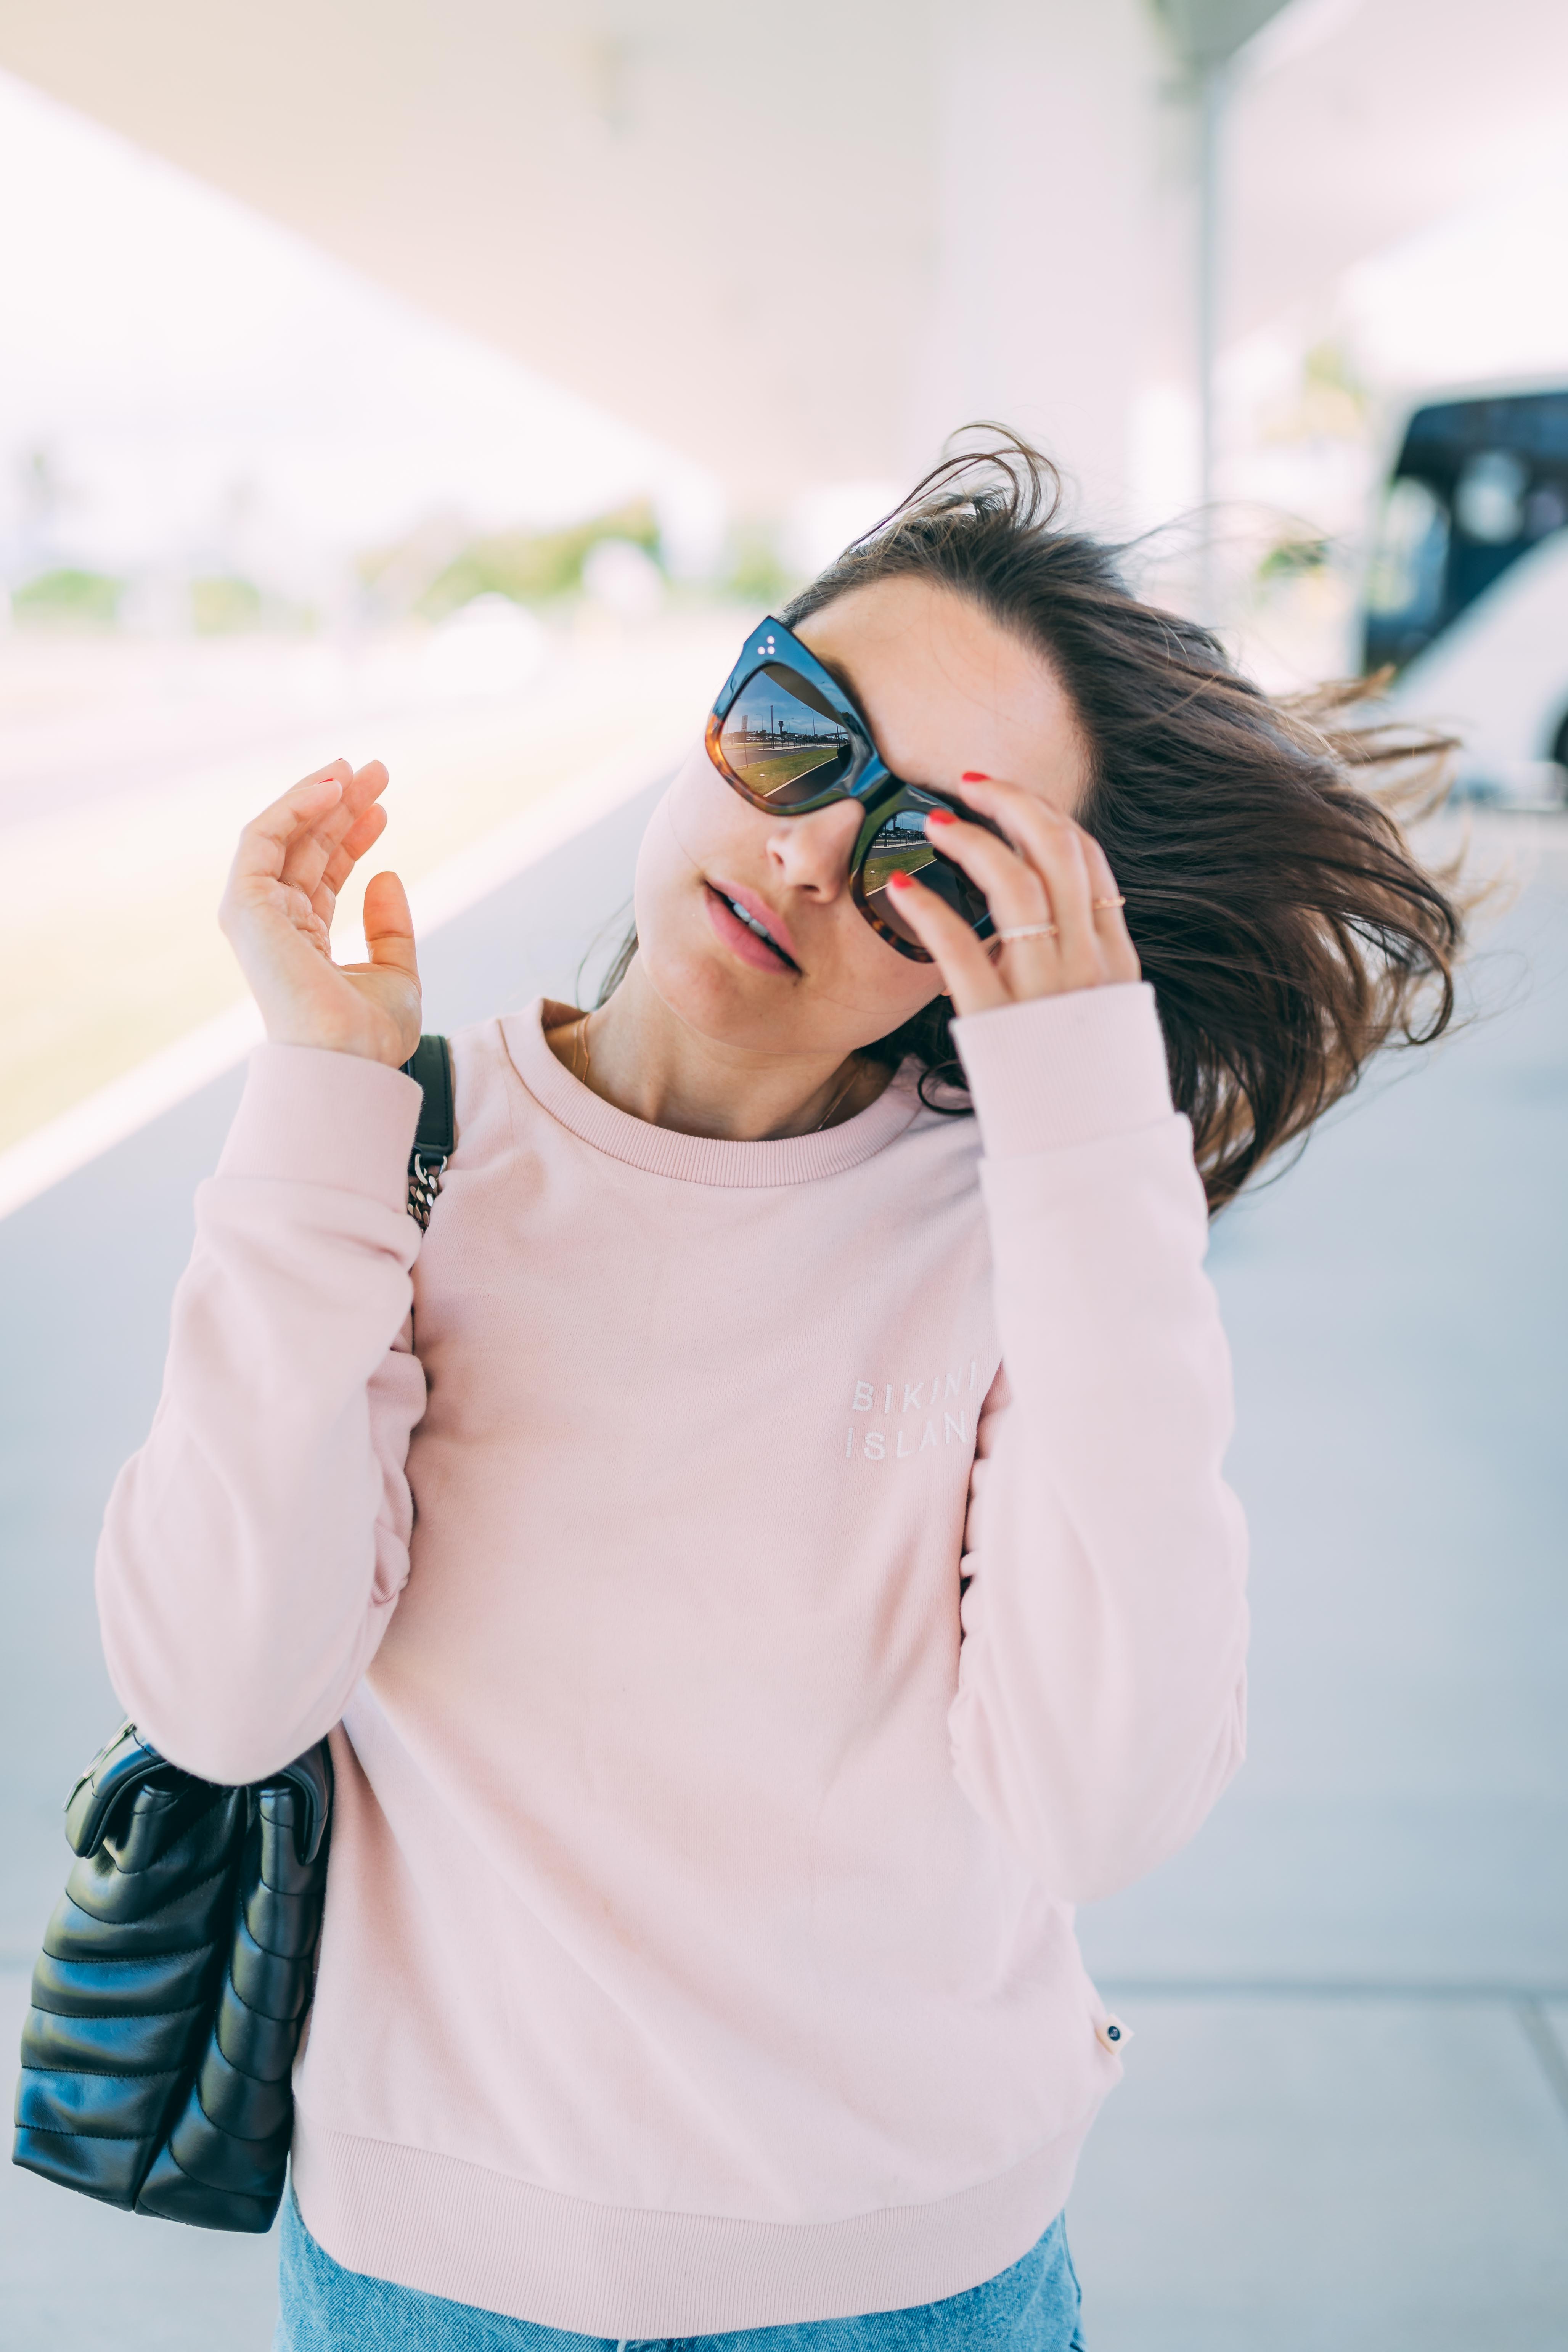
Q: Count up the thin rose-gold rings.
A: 2